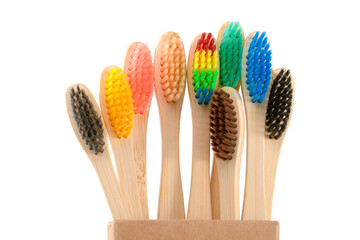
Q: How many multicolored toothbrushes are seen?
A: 1